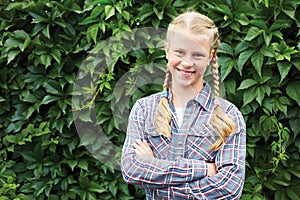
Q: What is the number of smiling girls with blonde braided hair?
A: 1